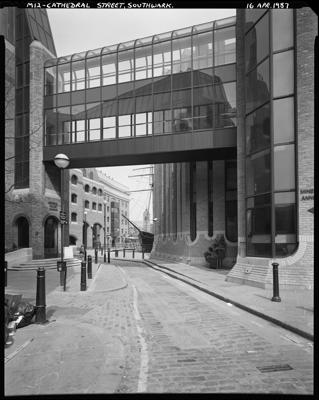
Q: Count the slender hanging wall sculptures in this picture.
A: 0